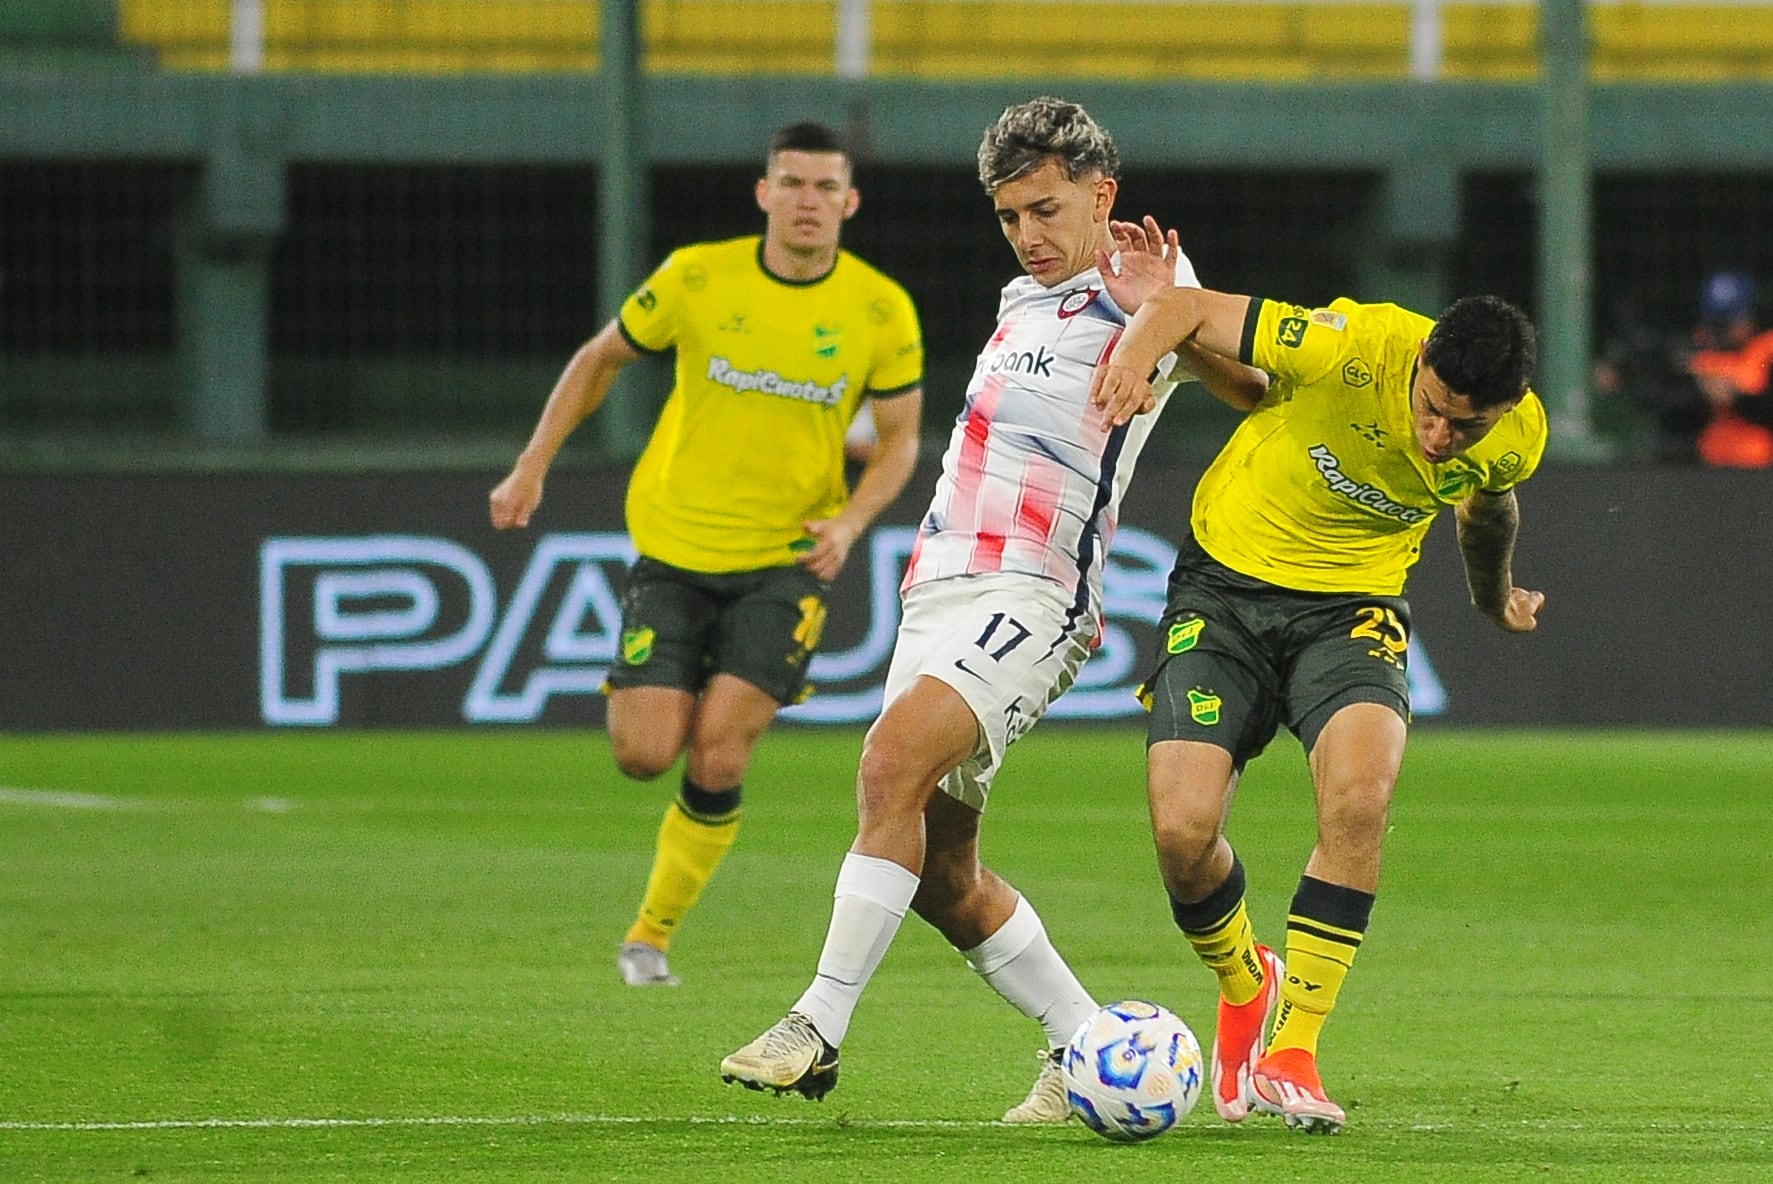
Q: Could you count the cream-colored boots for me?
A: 2